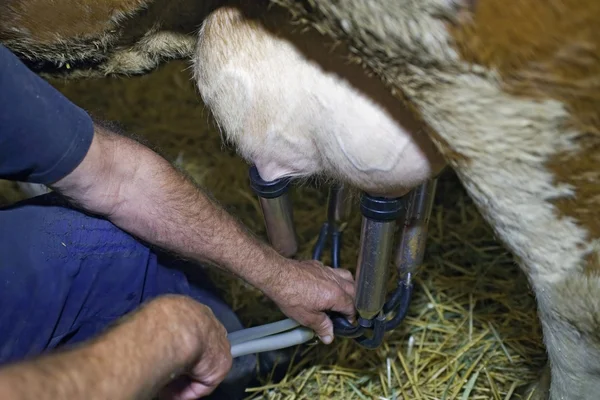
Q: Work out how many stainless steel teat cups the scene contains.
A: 4